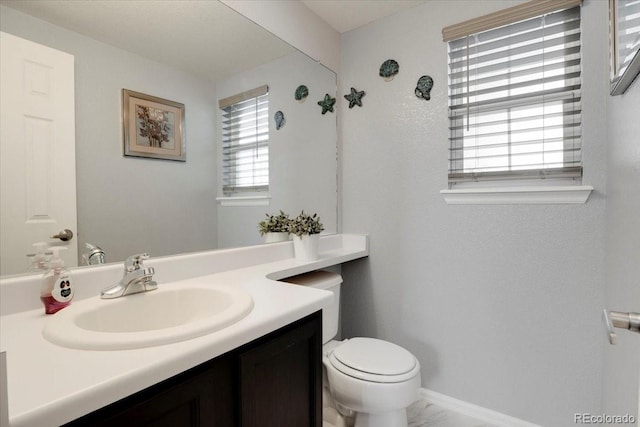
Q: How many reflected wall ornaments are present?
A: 3